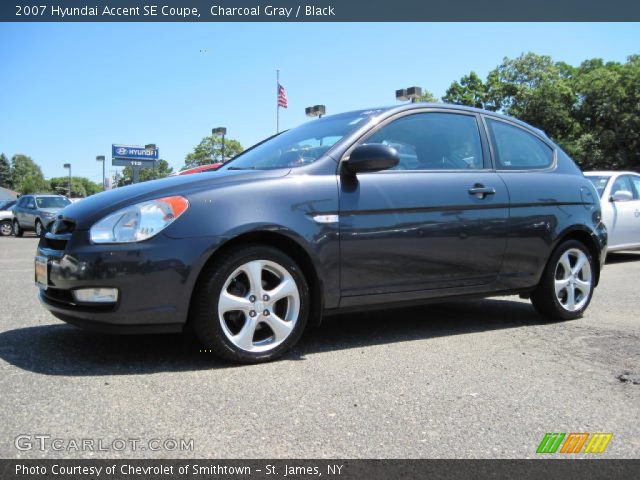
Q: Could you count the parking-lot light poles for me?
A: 6